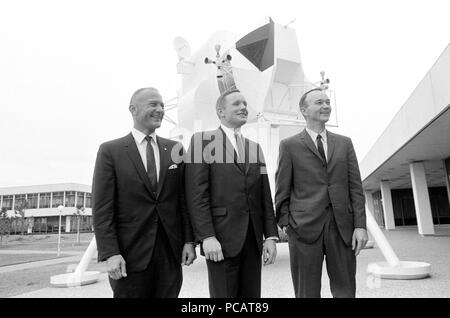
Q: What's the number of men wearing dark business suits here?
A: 3